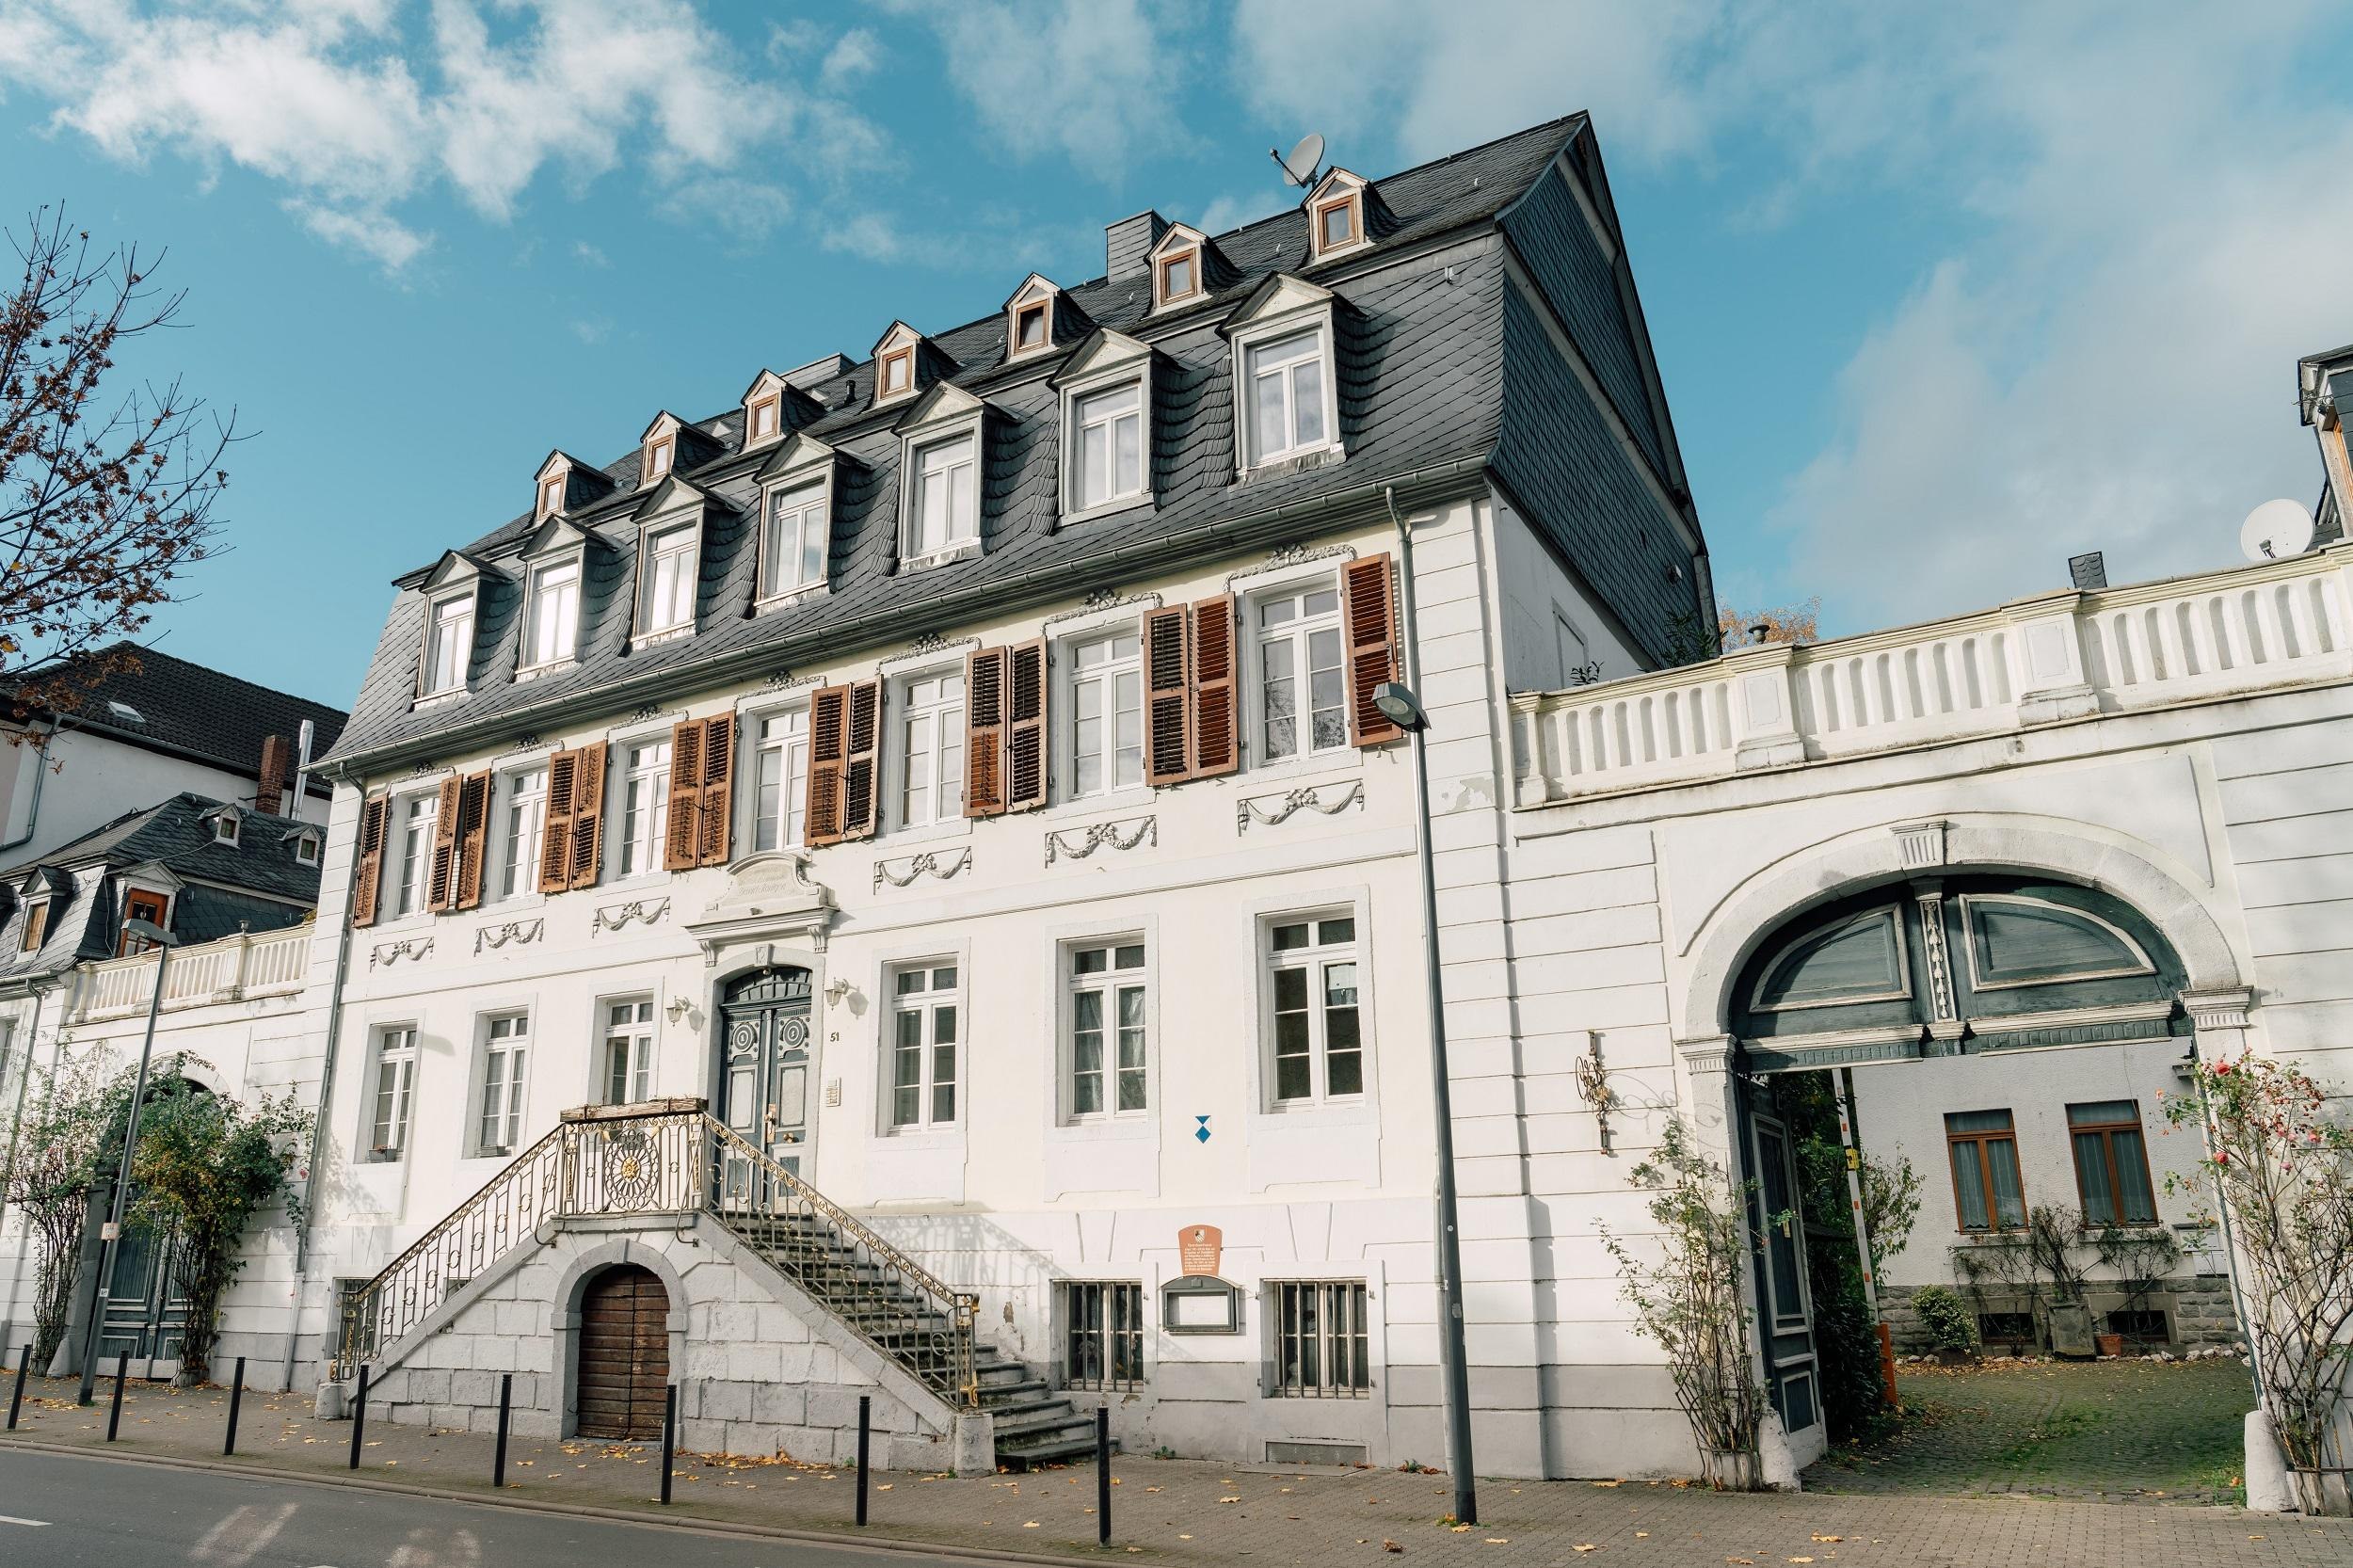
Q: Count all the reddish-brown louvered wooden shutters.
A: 14